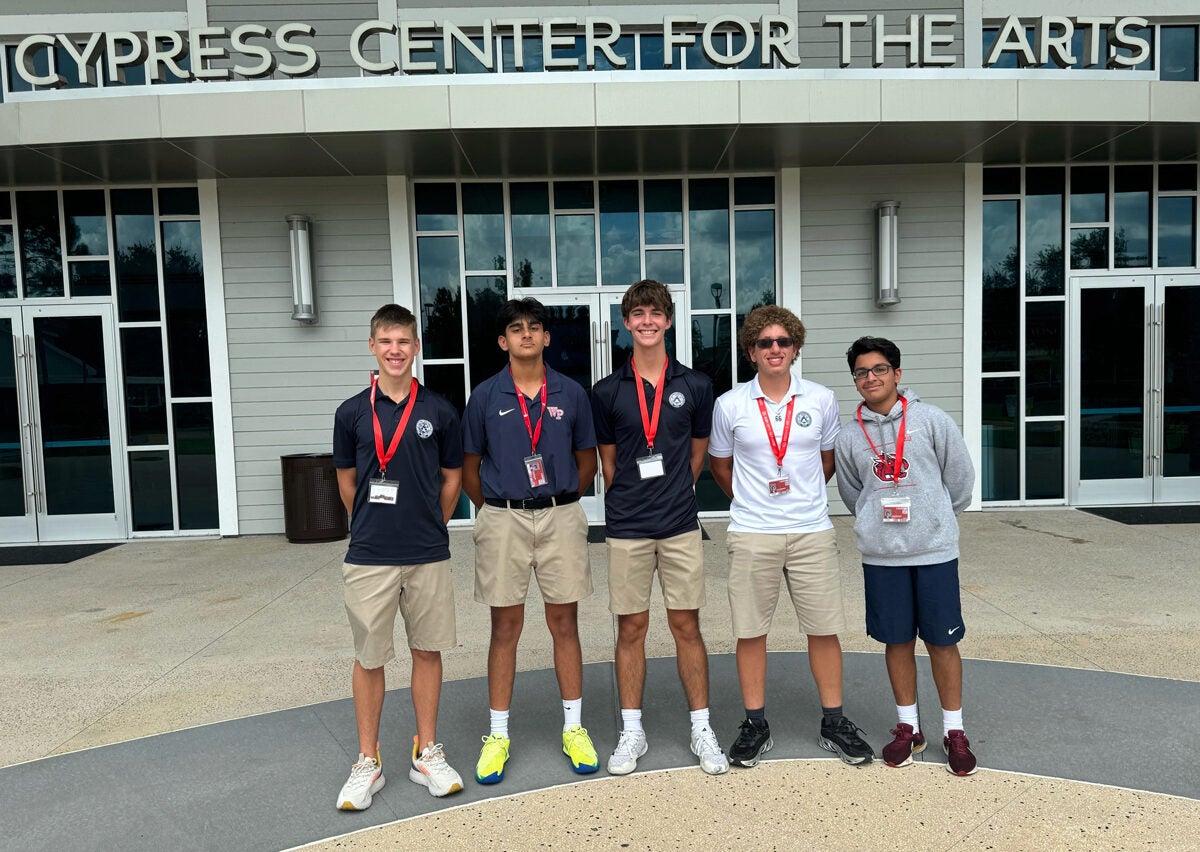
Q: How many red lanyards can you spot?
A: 5